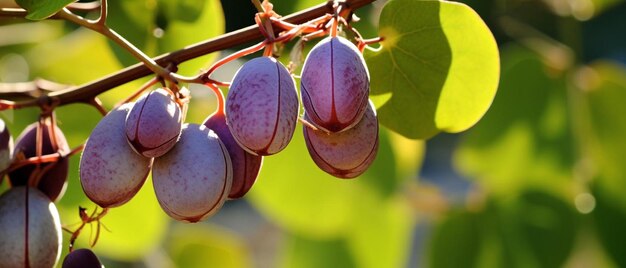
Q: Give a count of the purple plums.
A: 11